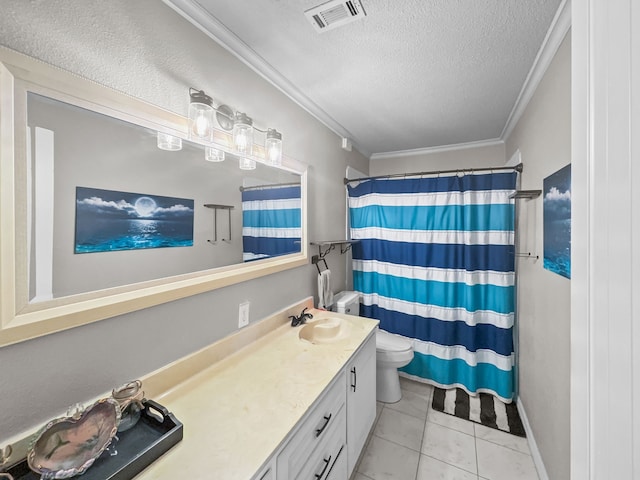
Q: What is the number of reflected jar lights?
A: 3